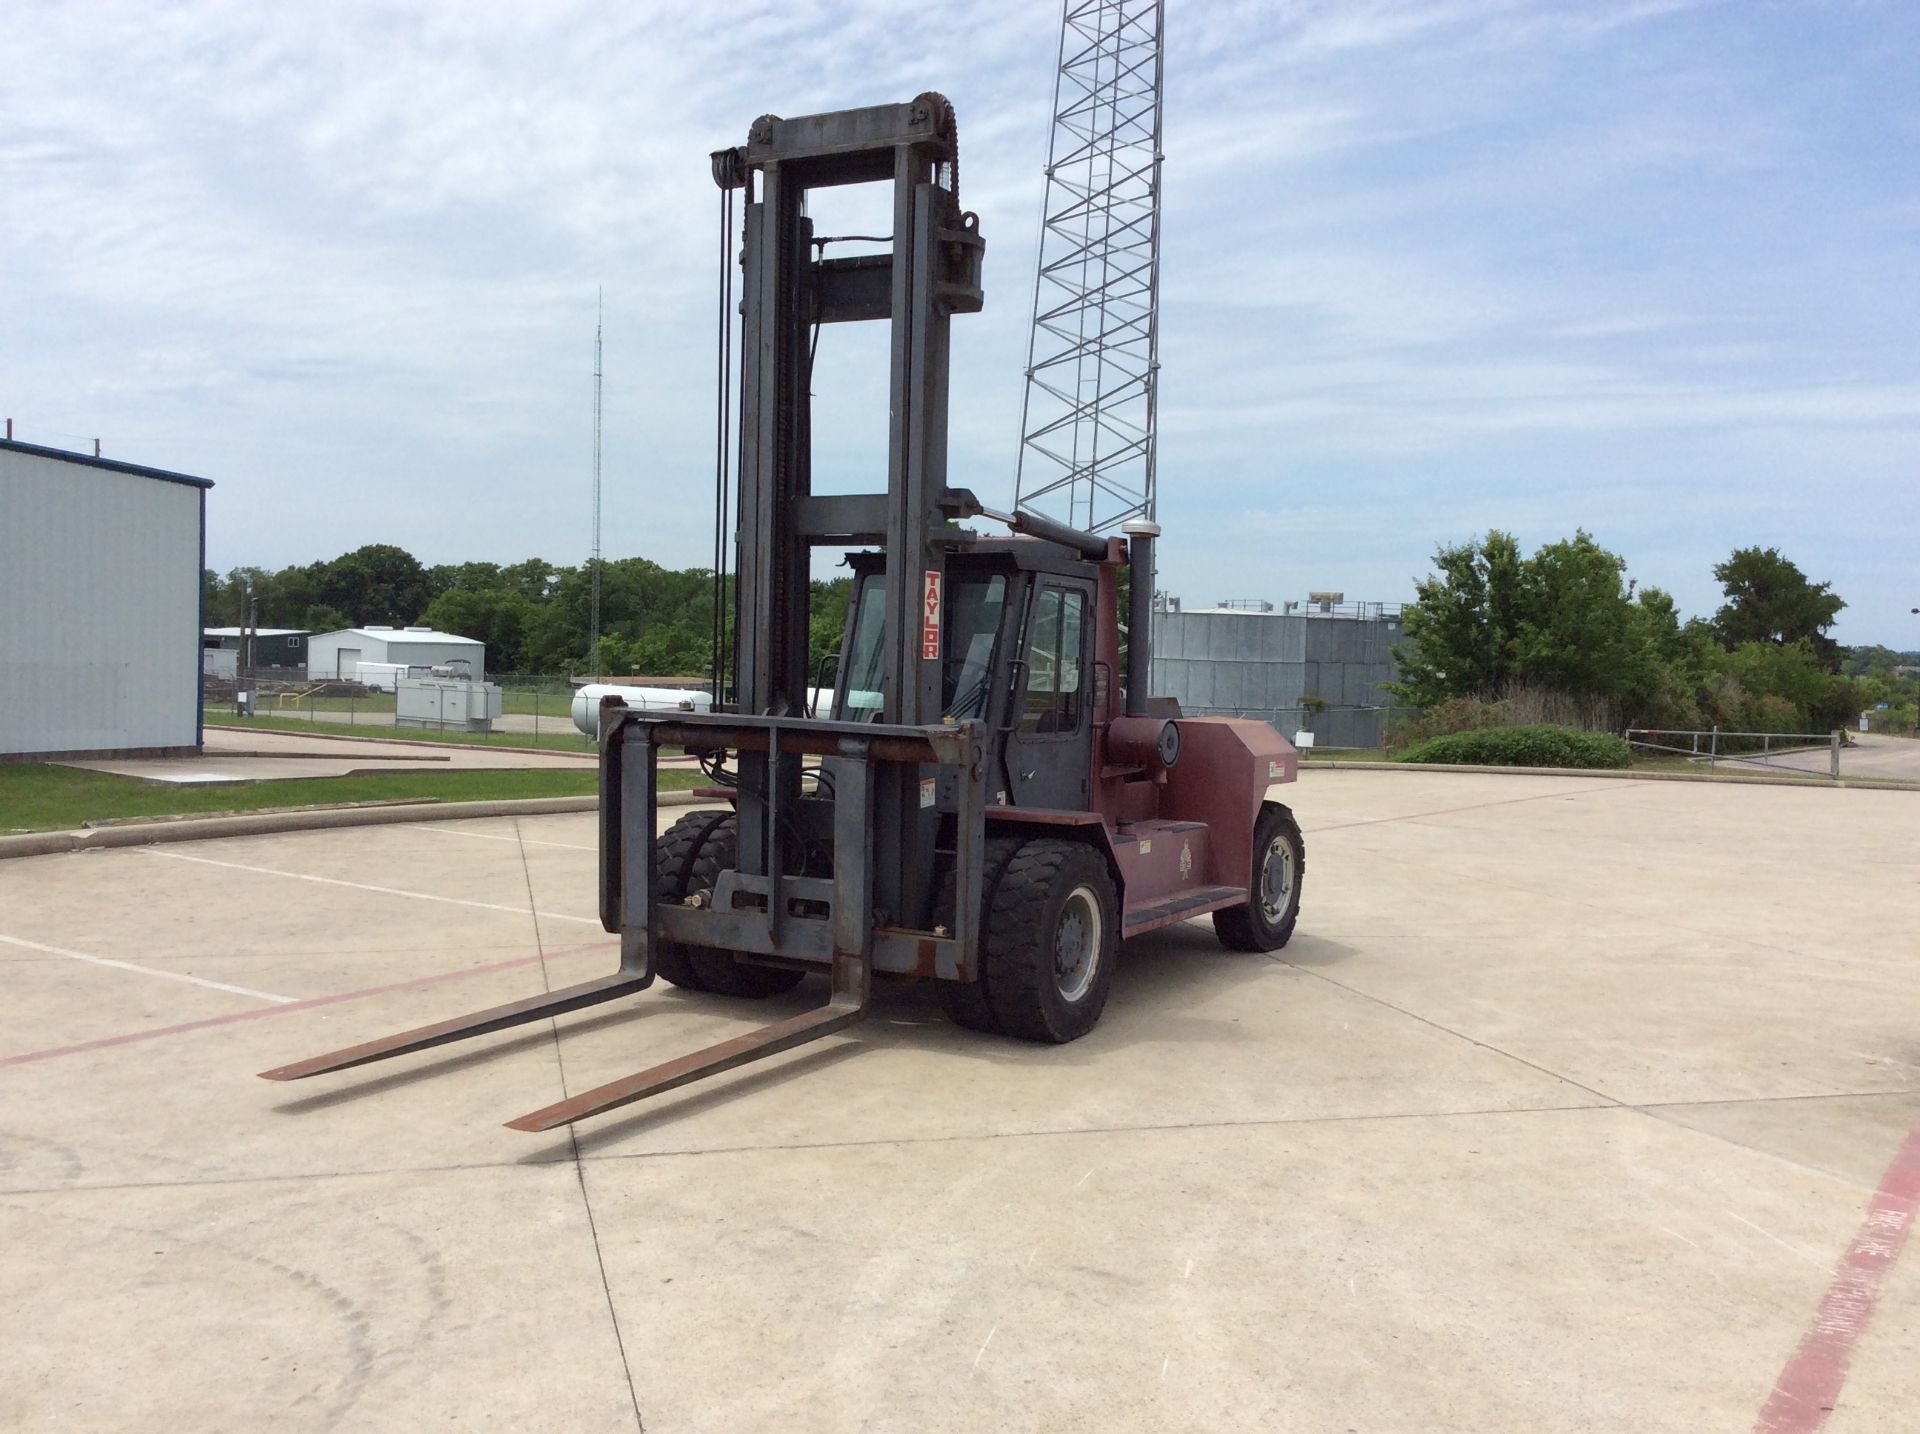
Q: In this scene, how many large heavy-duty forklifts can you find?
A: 1